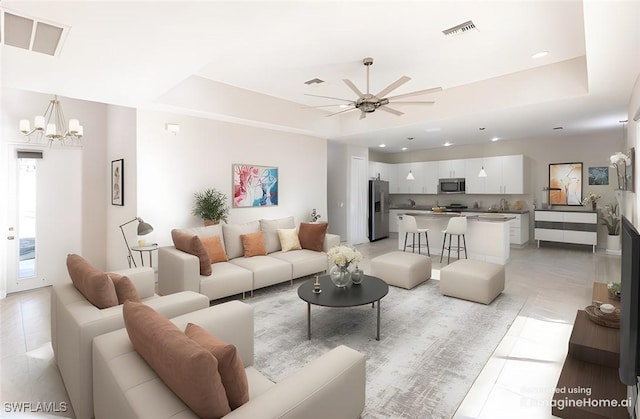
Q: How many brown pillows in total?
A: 6